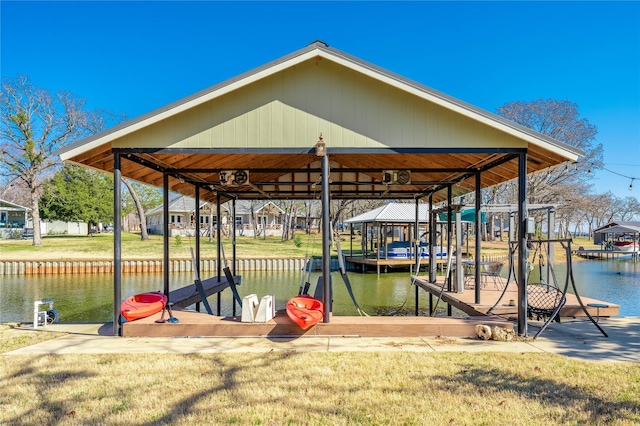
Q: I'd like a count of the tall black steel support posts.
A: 11